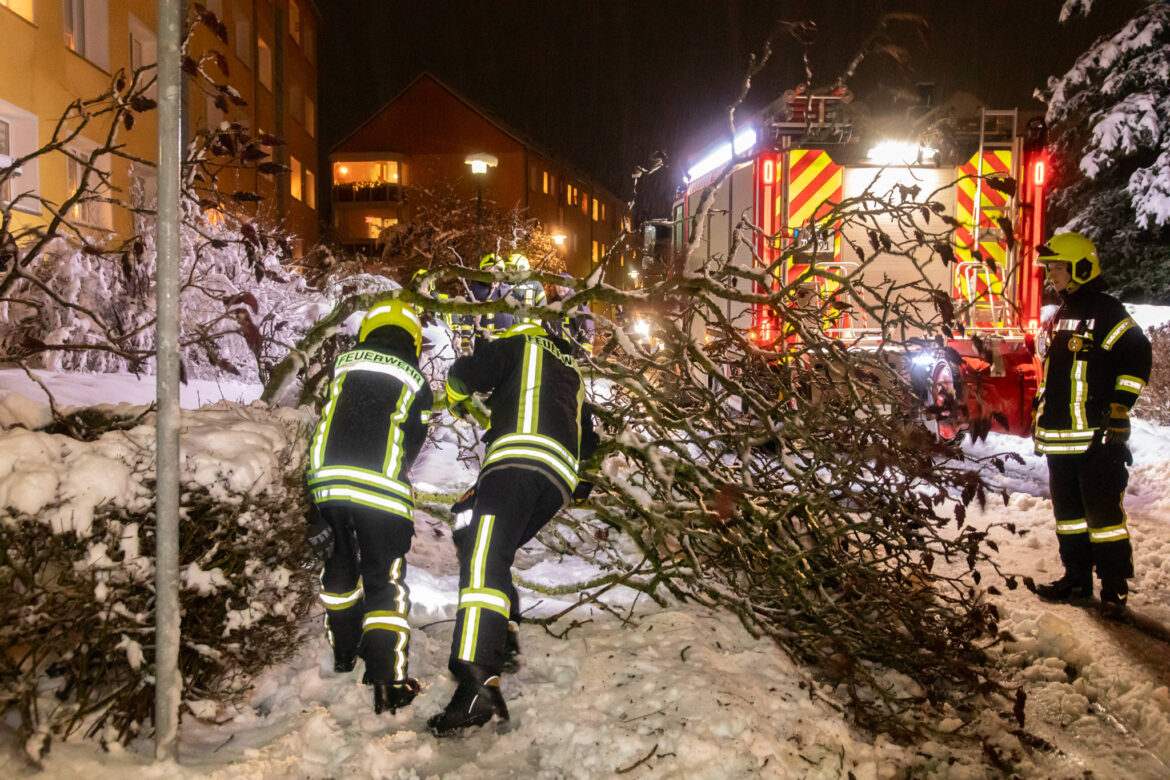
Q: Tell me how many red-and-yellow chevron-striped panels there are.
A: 2